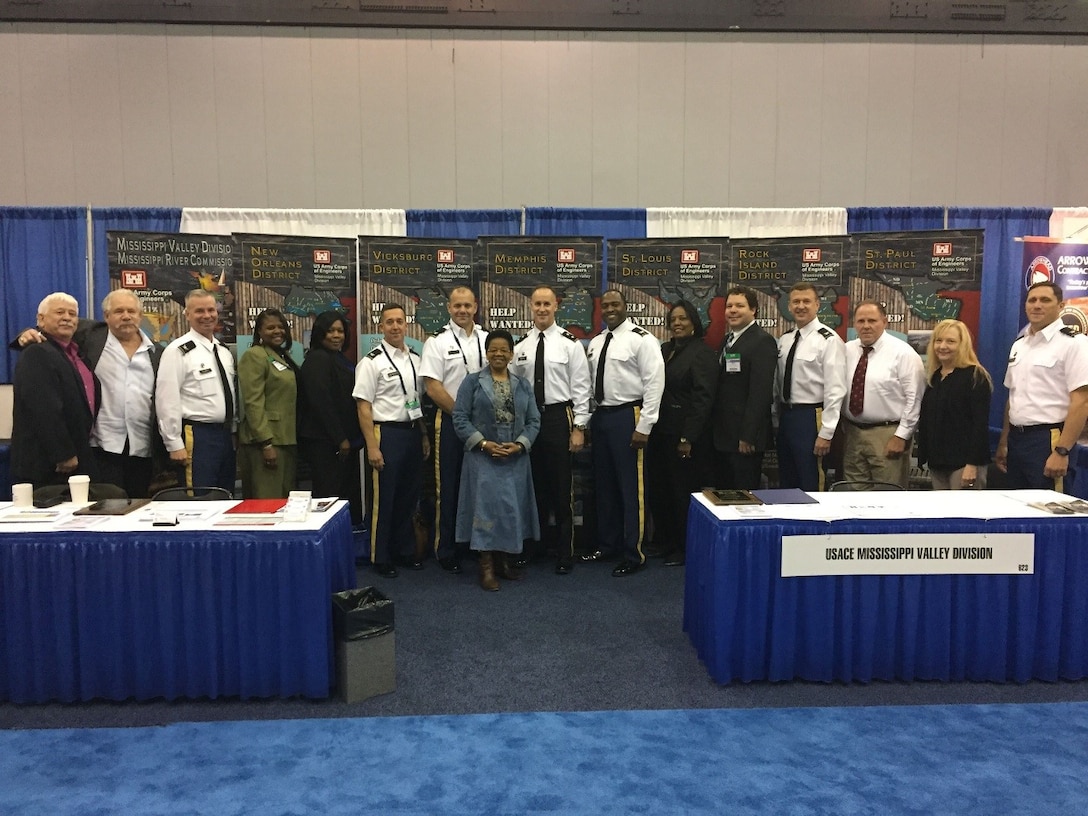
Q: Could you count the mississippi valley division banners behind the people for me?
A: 7